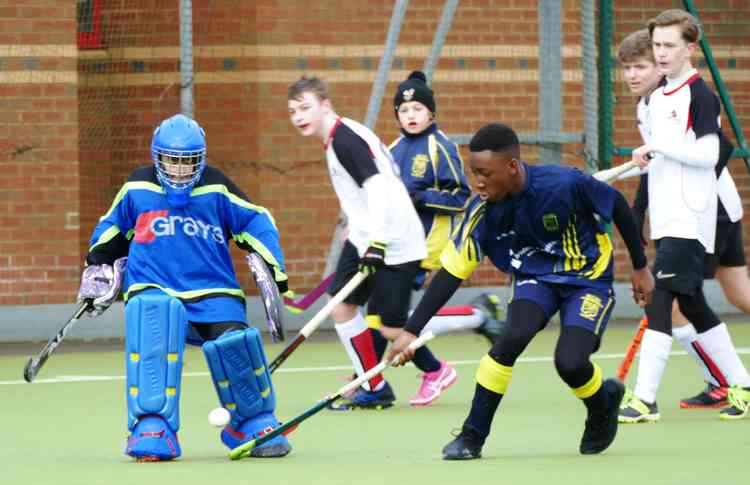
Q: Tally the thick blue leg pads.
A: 2